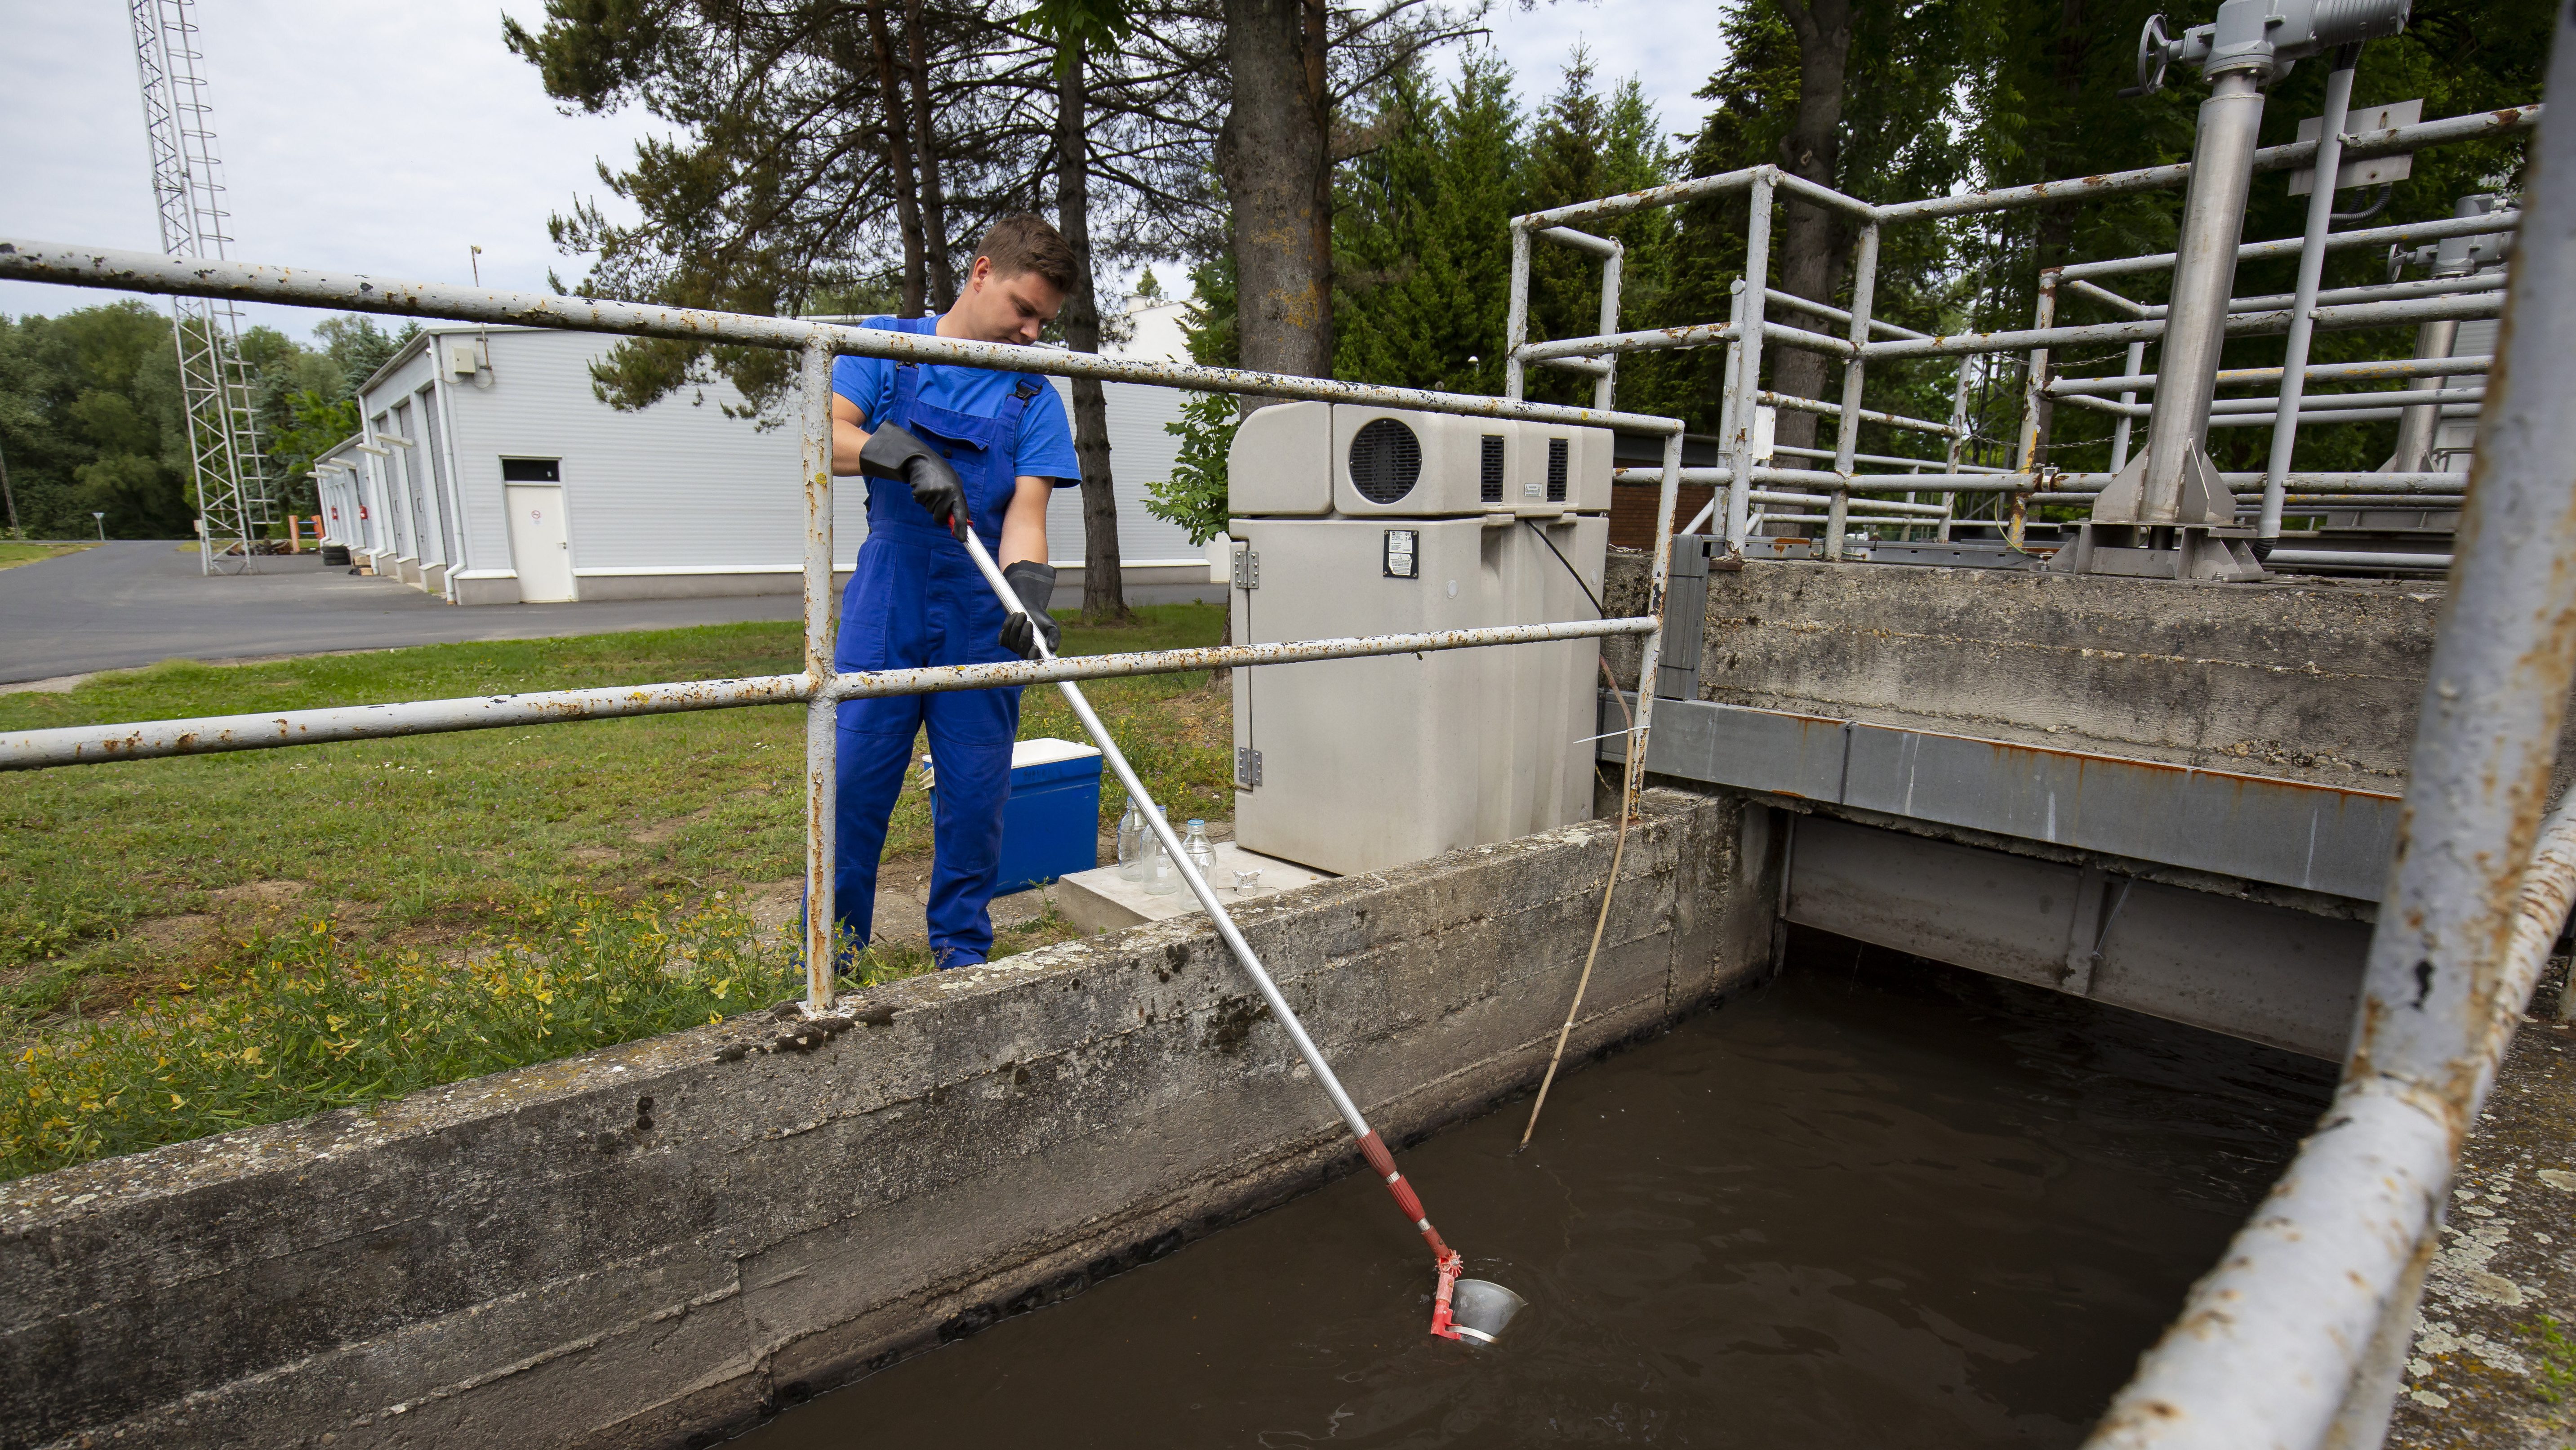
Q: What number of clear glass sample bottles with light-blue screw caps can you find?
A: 3